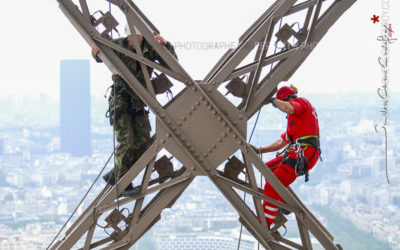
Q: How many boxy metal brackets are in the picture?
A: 8